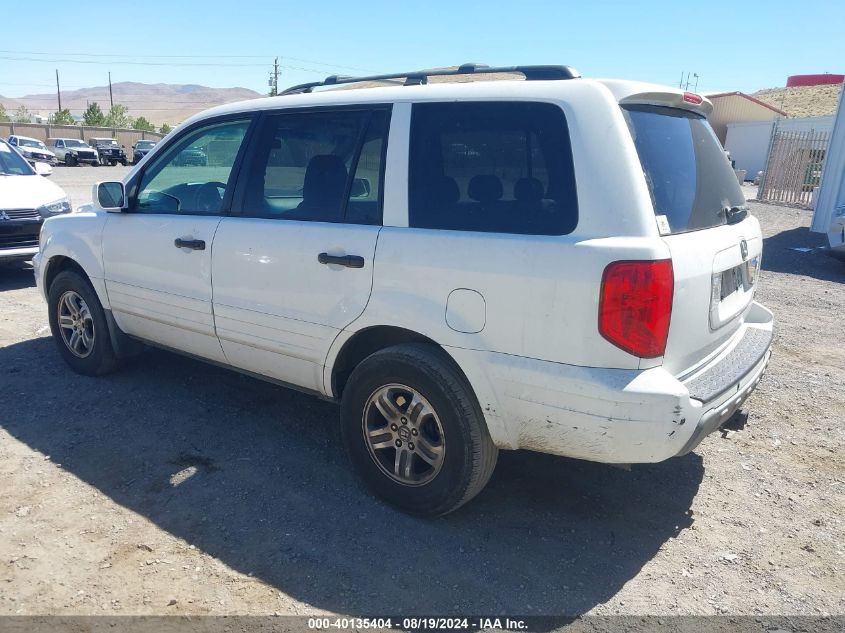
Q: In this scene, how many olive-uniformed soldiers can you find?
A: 0